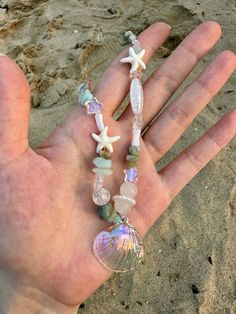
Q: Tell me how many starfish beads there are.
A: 2